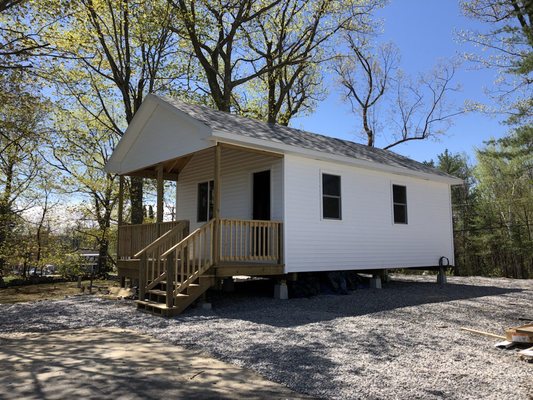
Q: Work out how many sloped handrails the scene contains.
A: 2